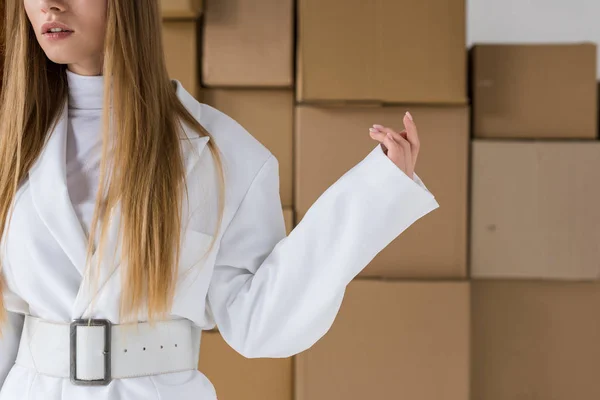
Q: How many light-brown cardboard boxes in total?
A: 12